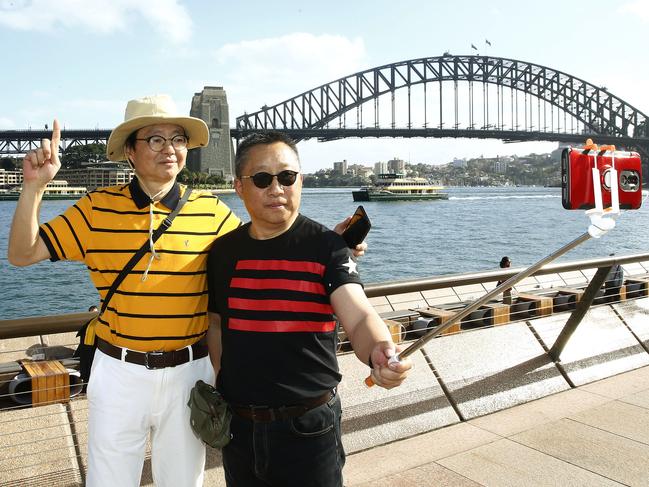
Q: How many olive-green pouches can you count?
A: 1